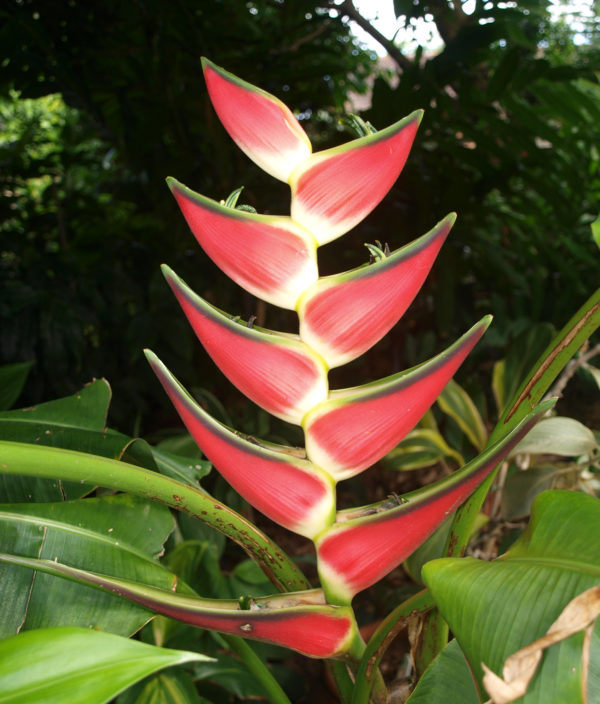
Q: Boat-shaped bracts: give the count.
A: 9